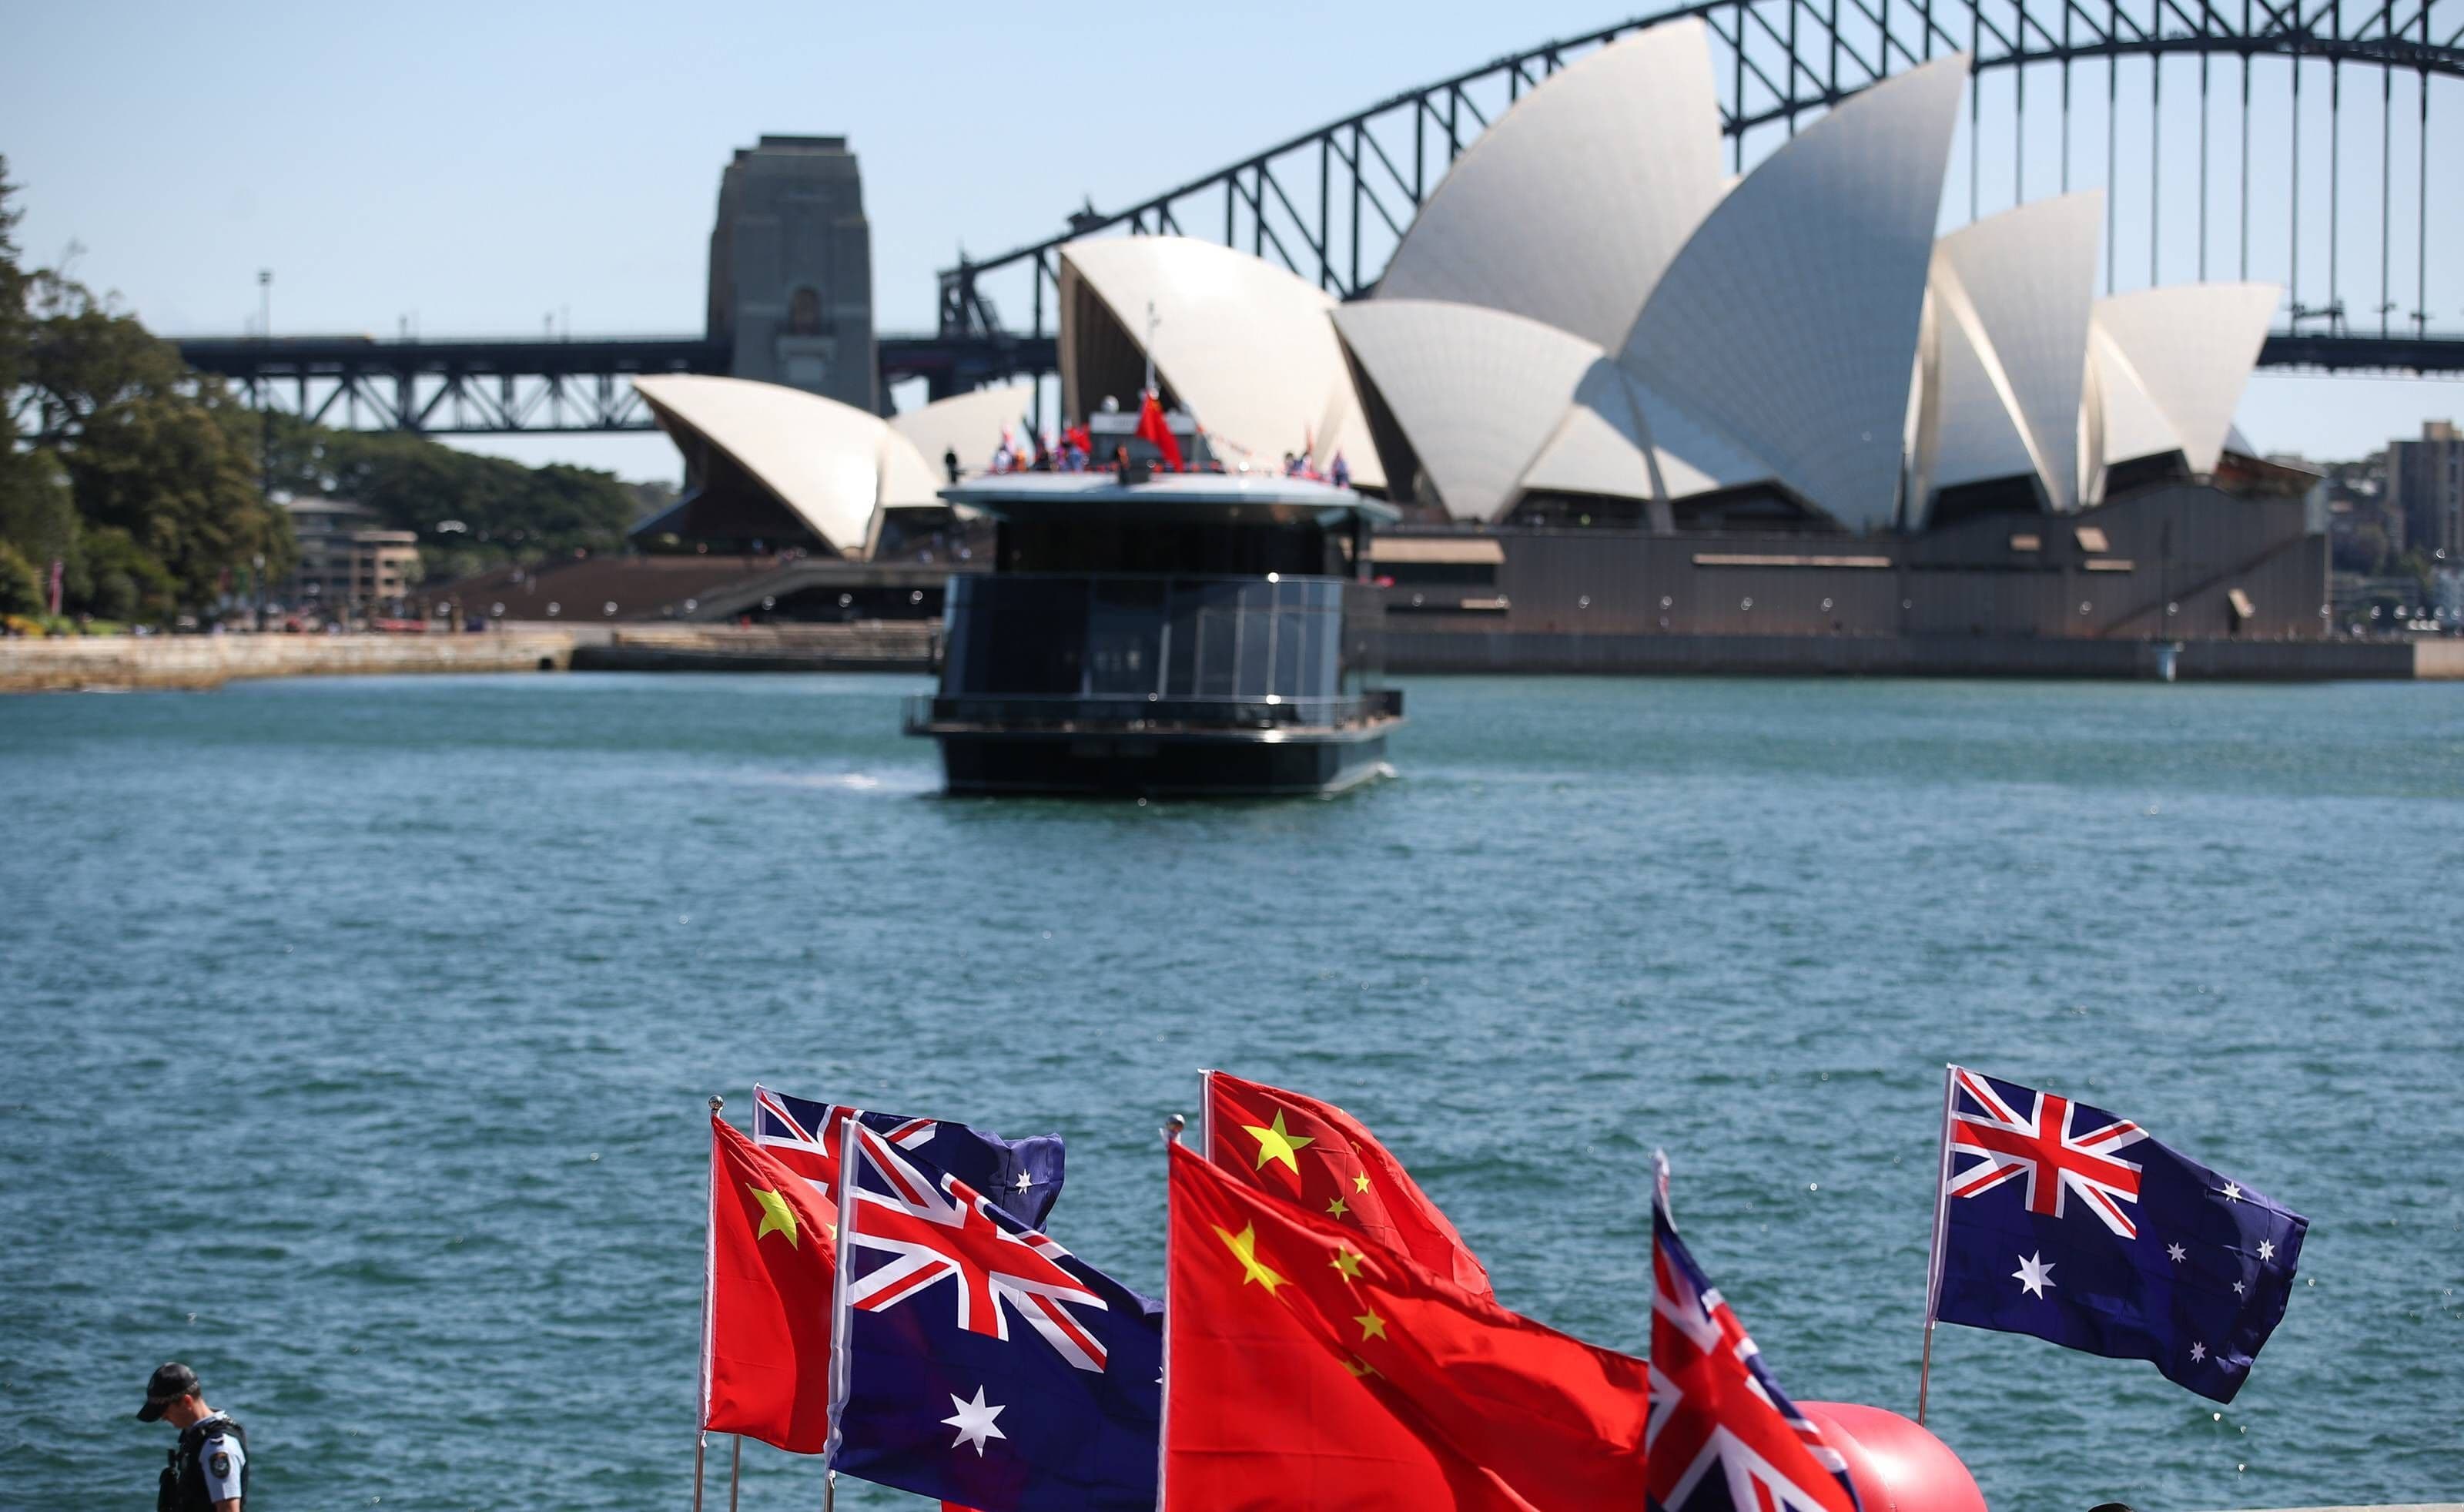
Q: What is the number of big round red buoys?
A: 1